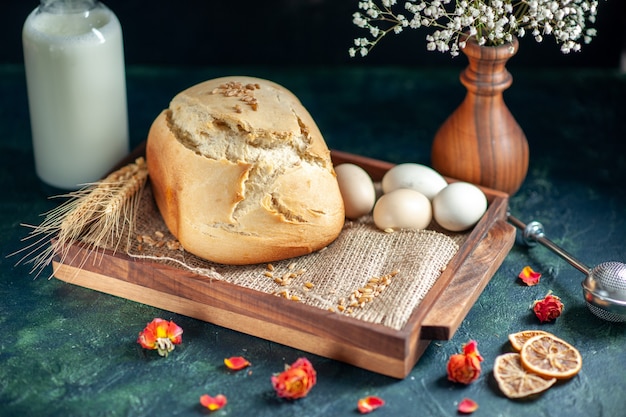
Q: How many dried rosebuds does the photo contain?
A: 4